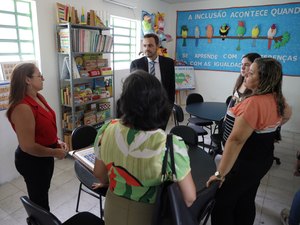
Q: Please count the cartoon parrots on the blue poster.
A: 7